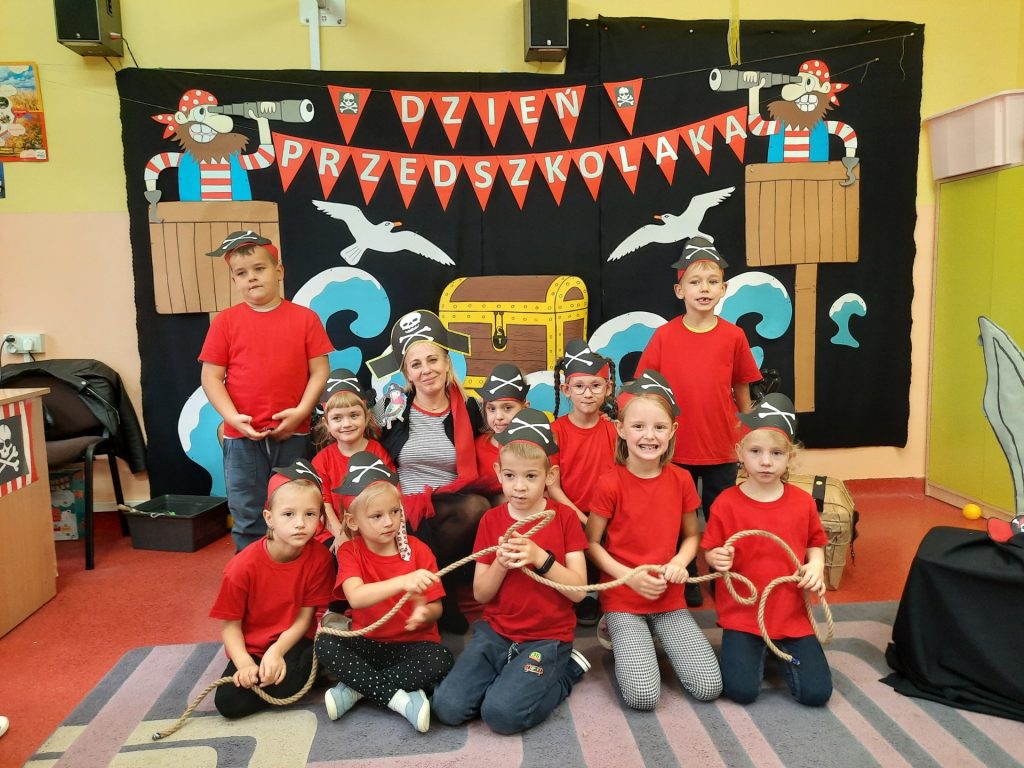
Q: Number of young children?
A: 10